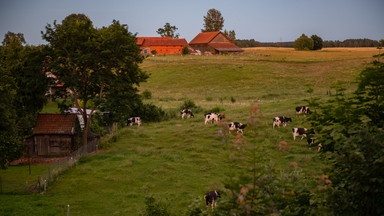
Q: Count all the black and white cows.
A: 9